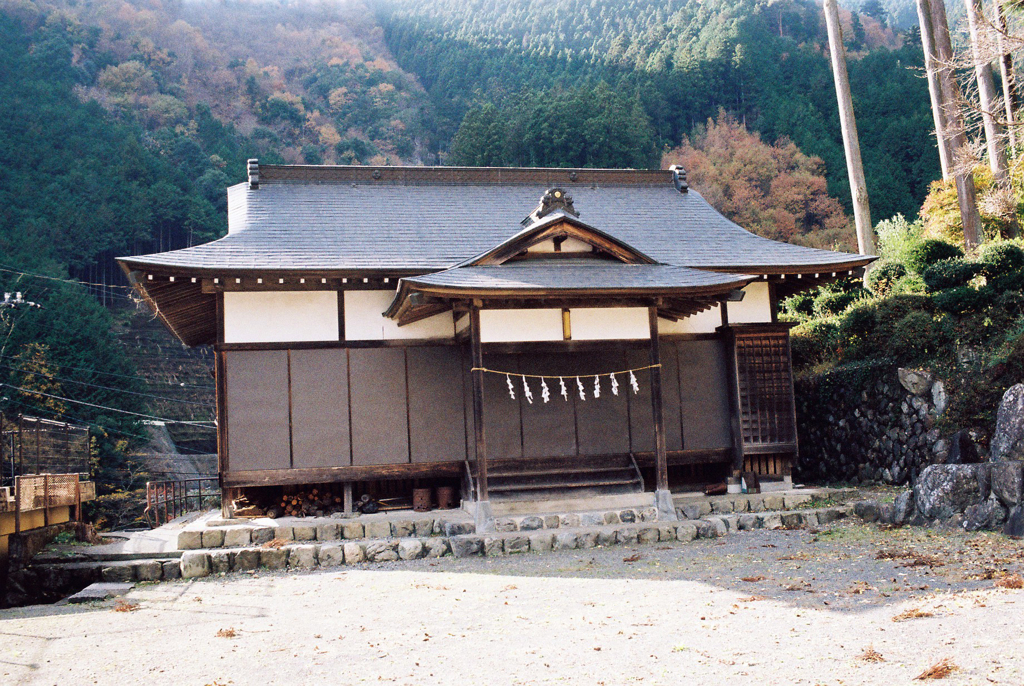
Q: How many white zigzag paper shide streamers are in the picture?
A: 8